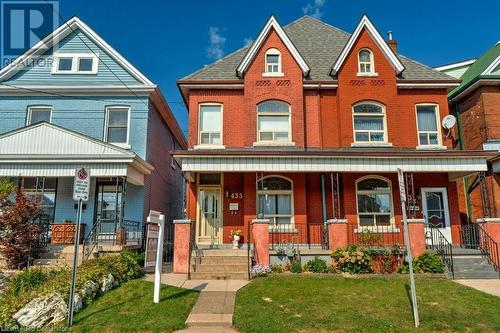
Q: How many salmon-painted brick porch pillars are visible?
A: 5